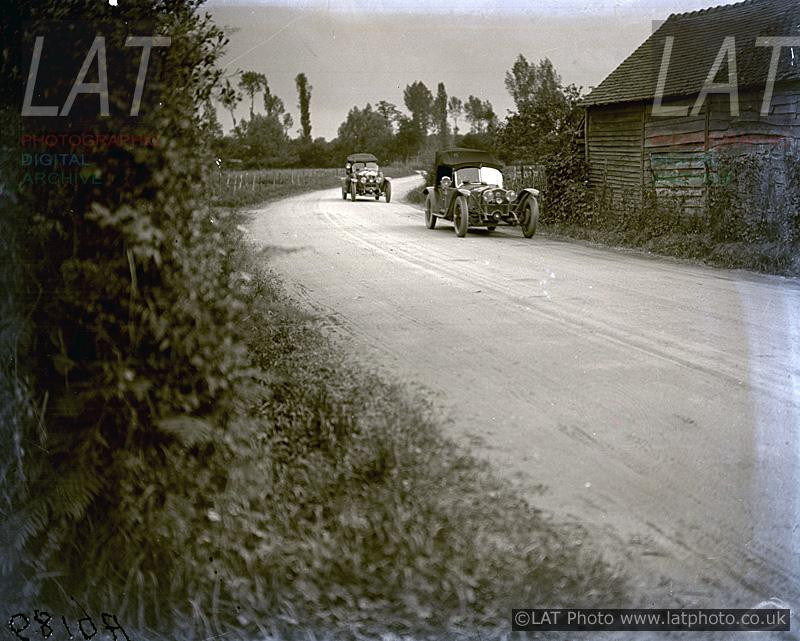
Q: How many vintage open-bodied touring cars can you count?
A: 2